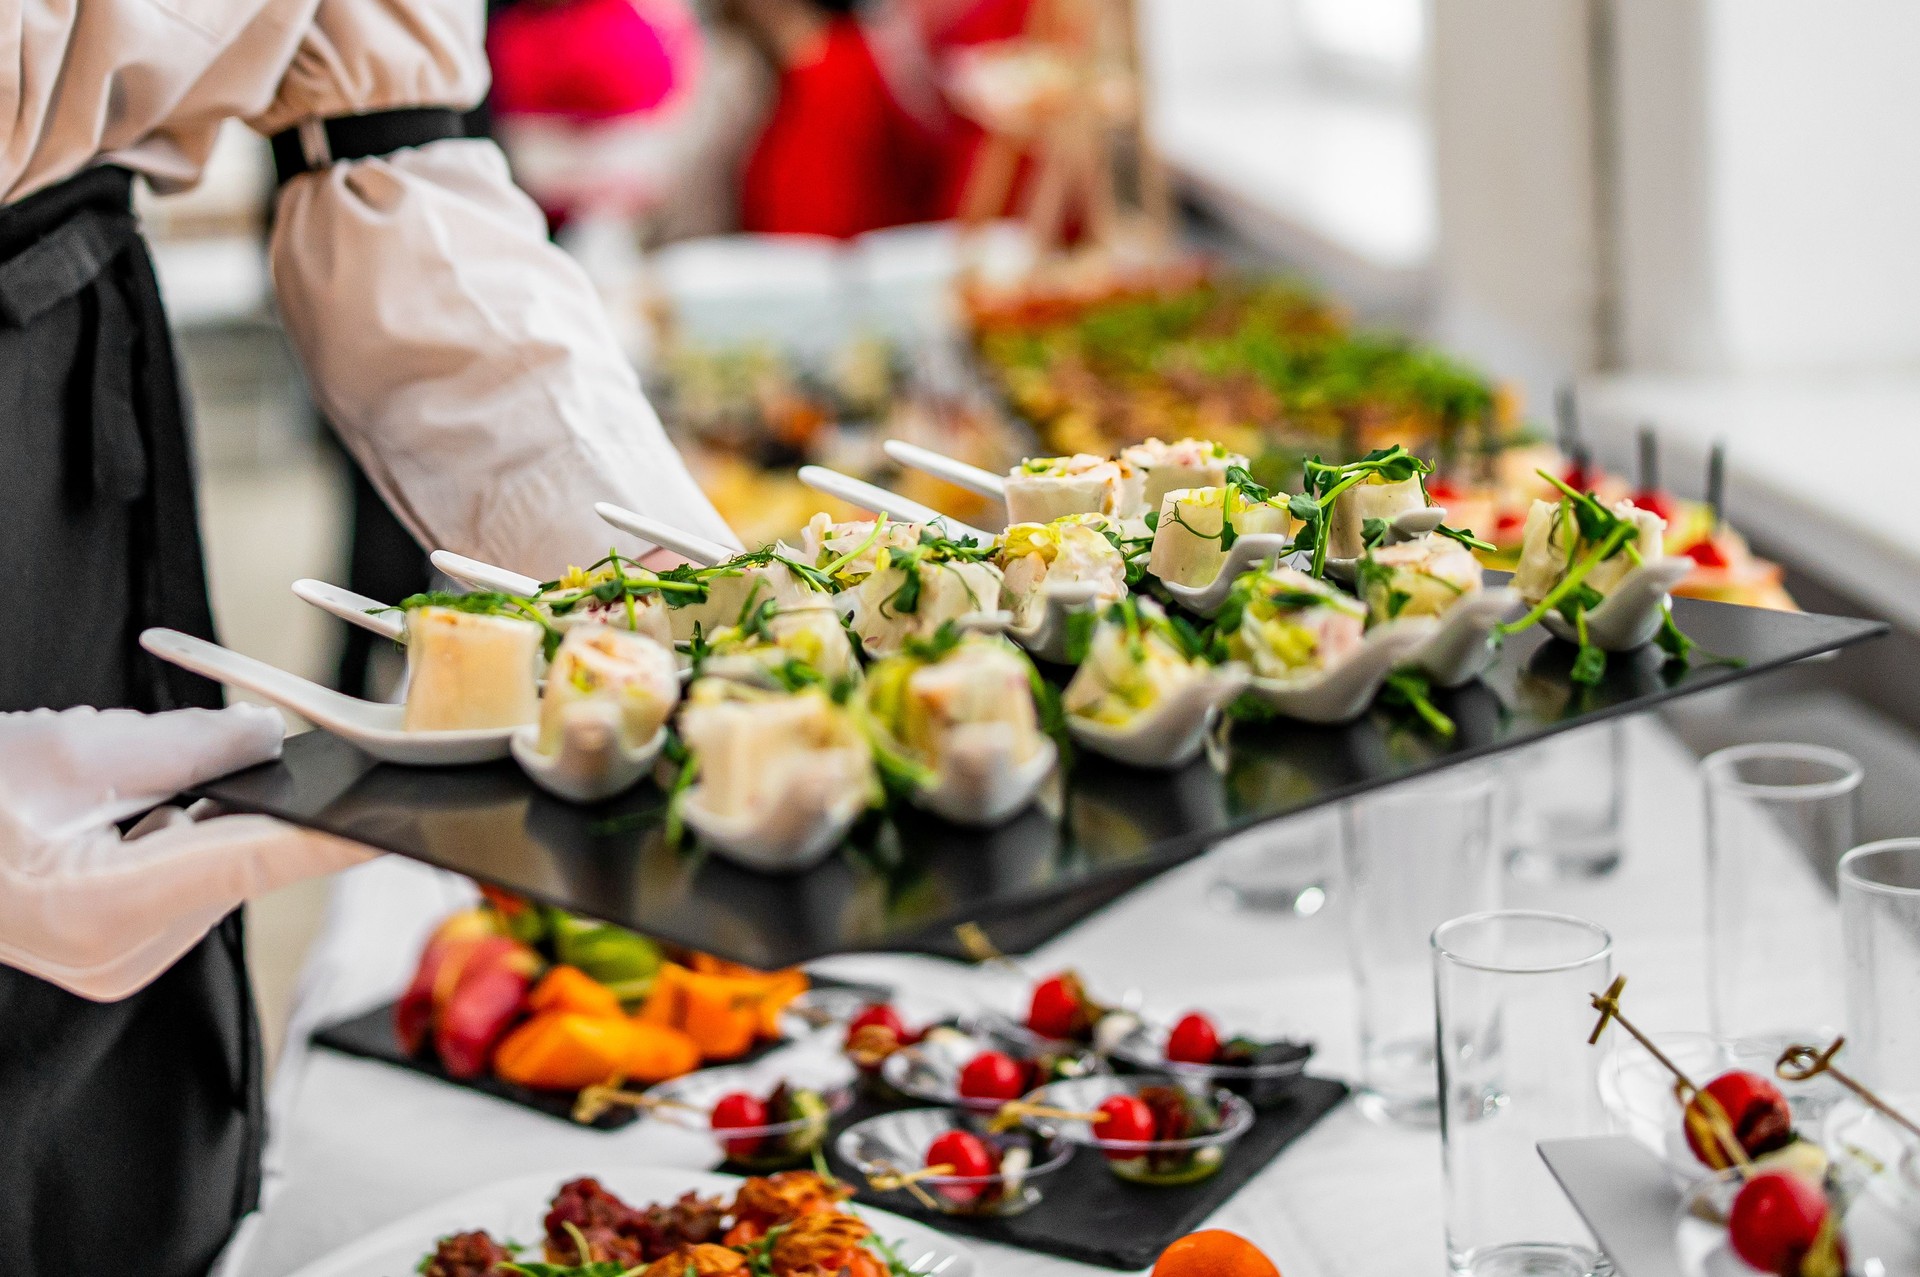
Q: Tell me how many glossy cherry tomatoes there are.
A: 9